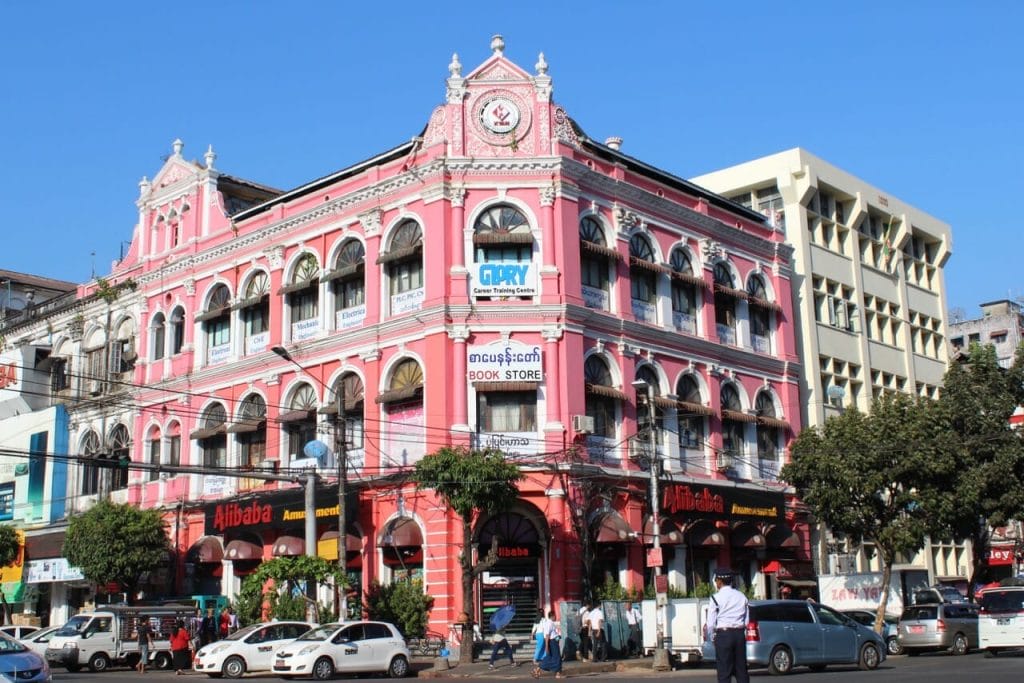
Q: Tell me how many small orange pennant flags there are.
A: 0